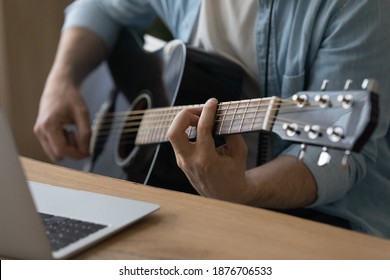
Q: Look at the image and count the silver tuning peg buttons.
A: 6